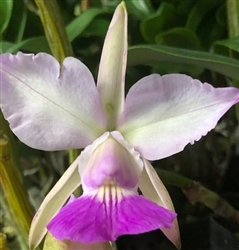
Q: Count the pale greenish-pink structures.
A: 3